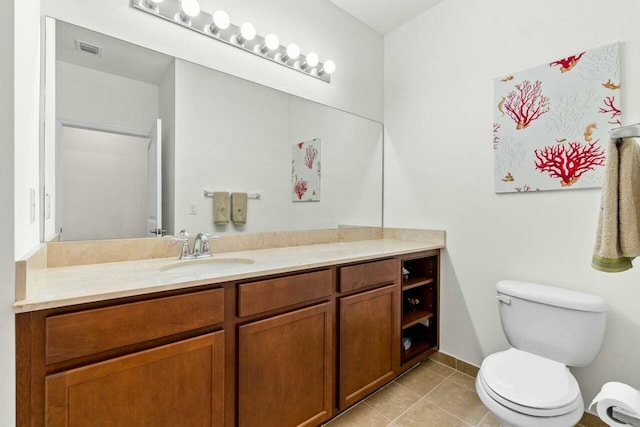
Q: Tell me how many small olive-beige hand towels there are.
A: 2